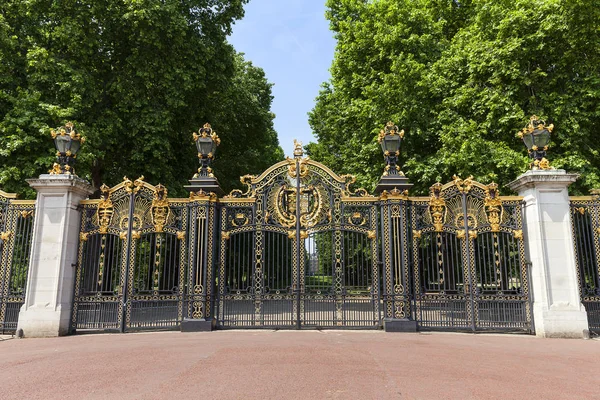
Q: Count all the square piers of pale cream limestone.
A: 2